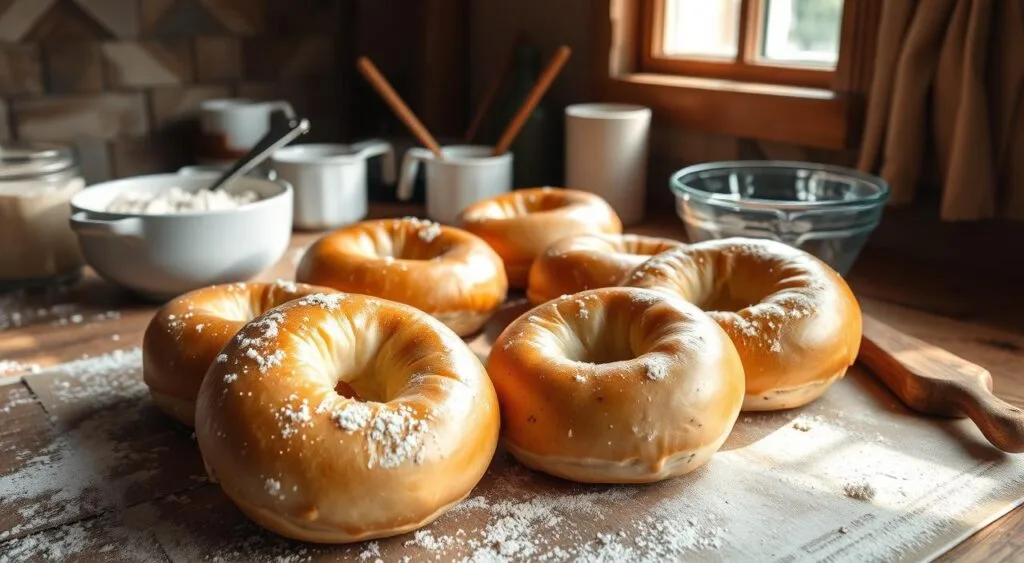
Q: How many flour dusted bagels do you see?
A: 7